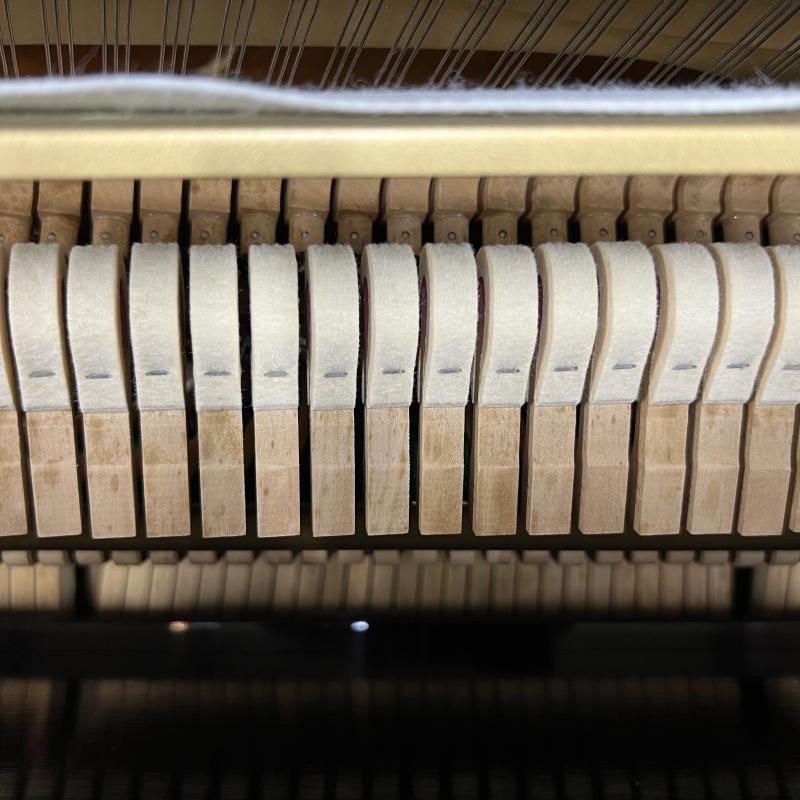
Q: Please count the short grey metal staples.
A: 14